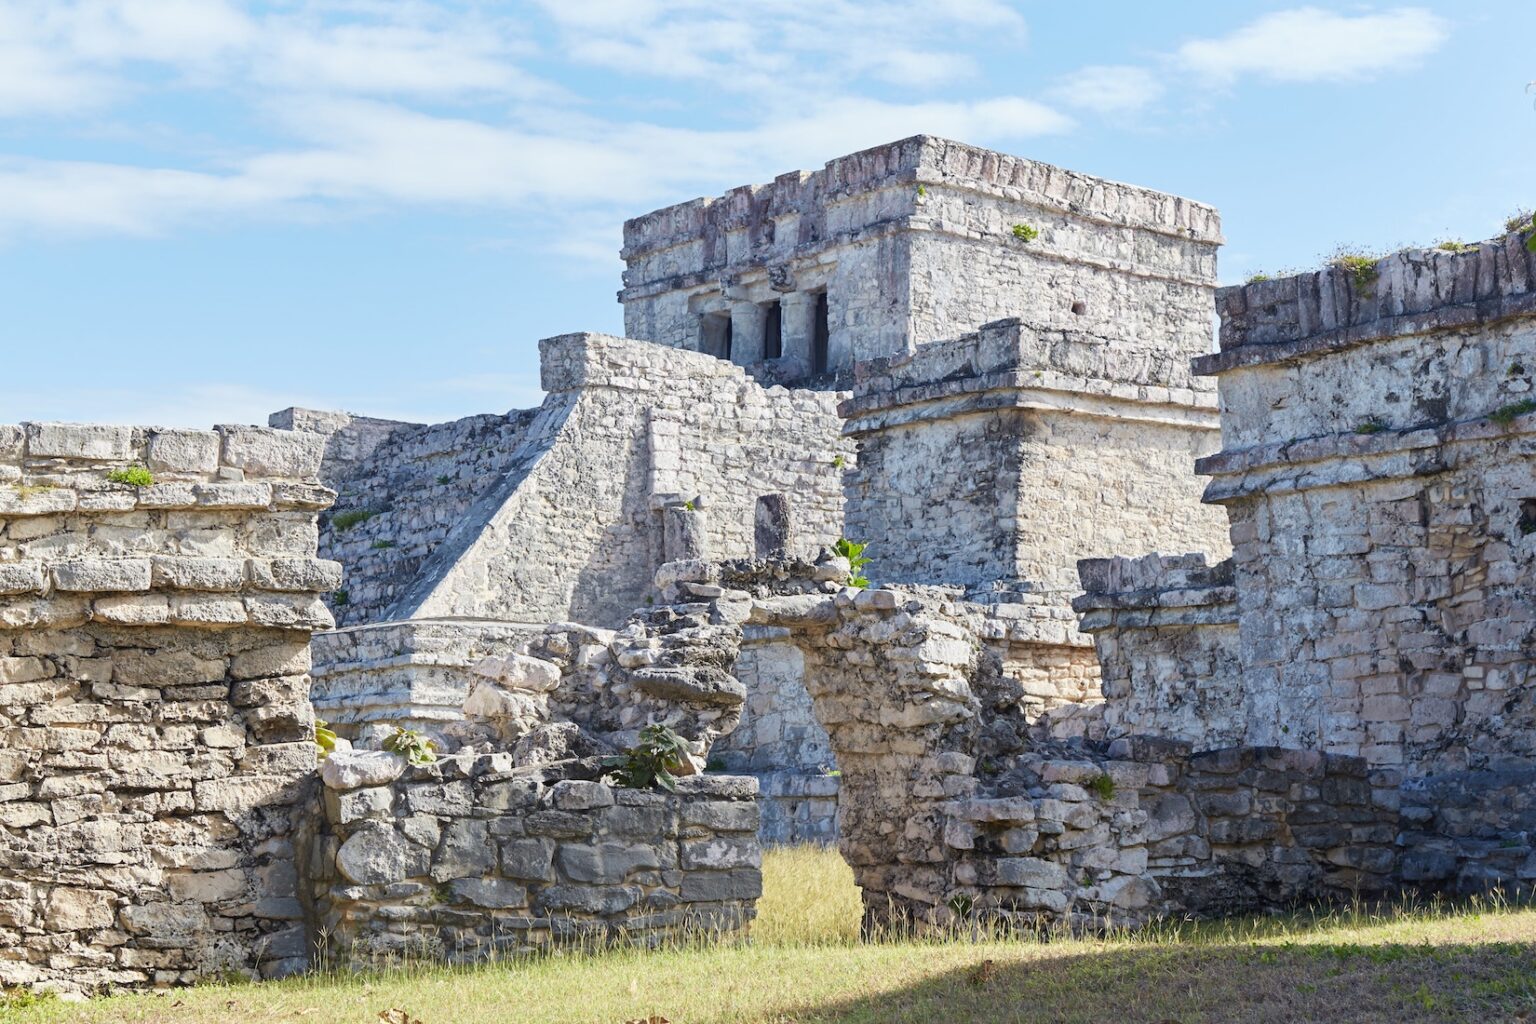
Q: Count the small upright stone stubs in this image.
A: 2